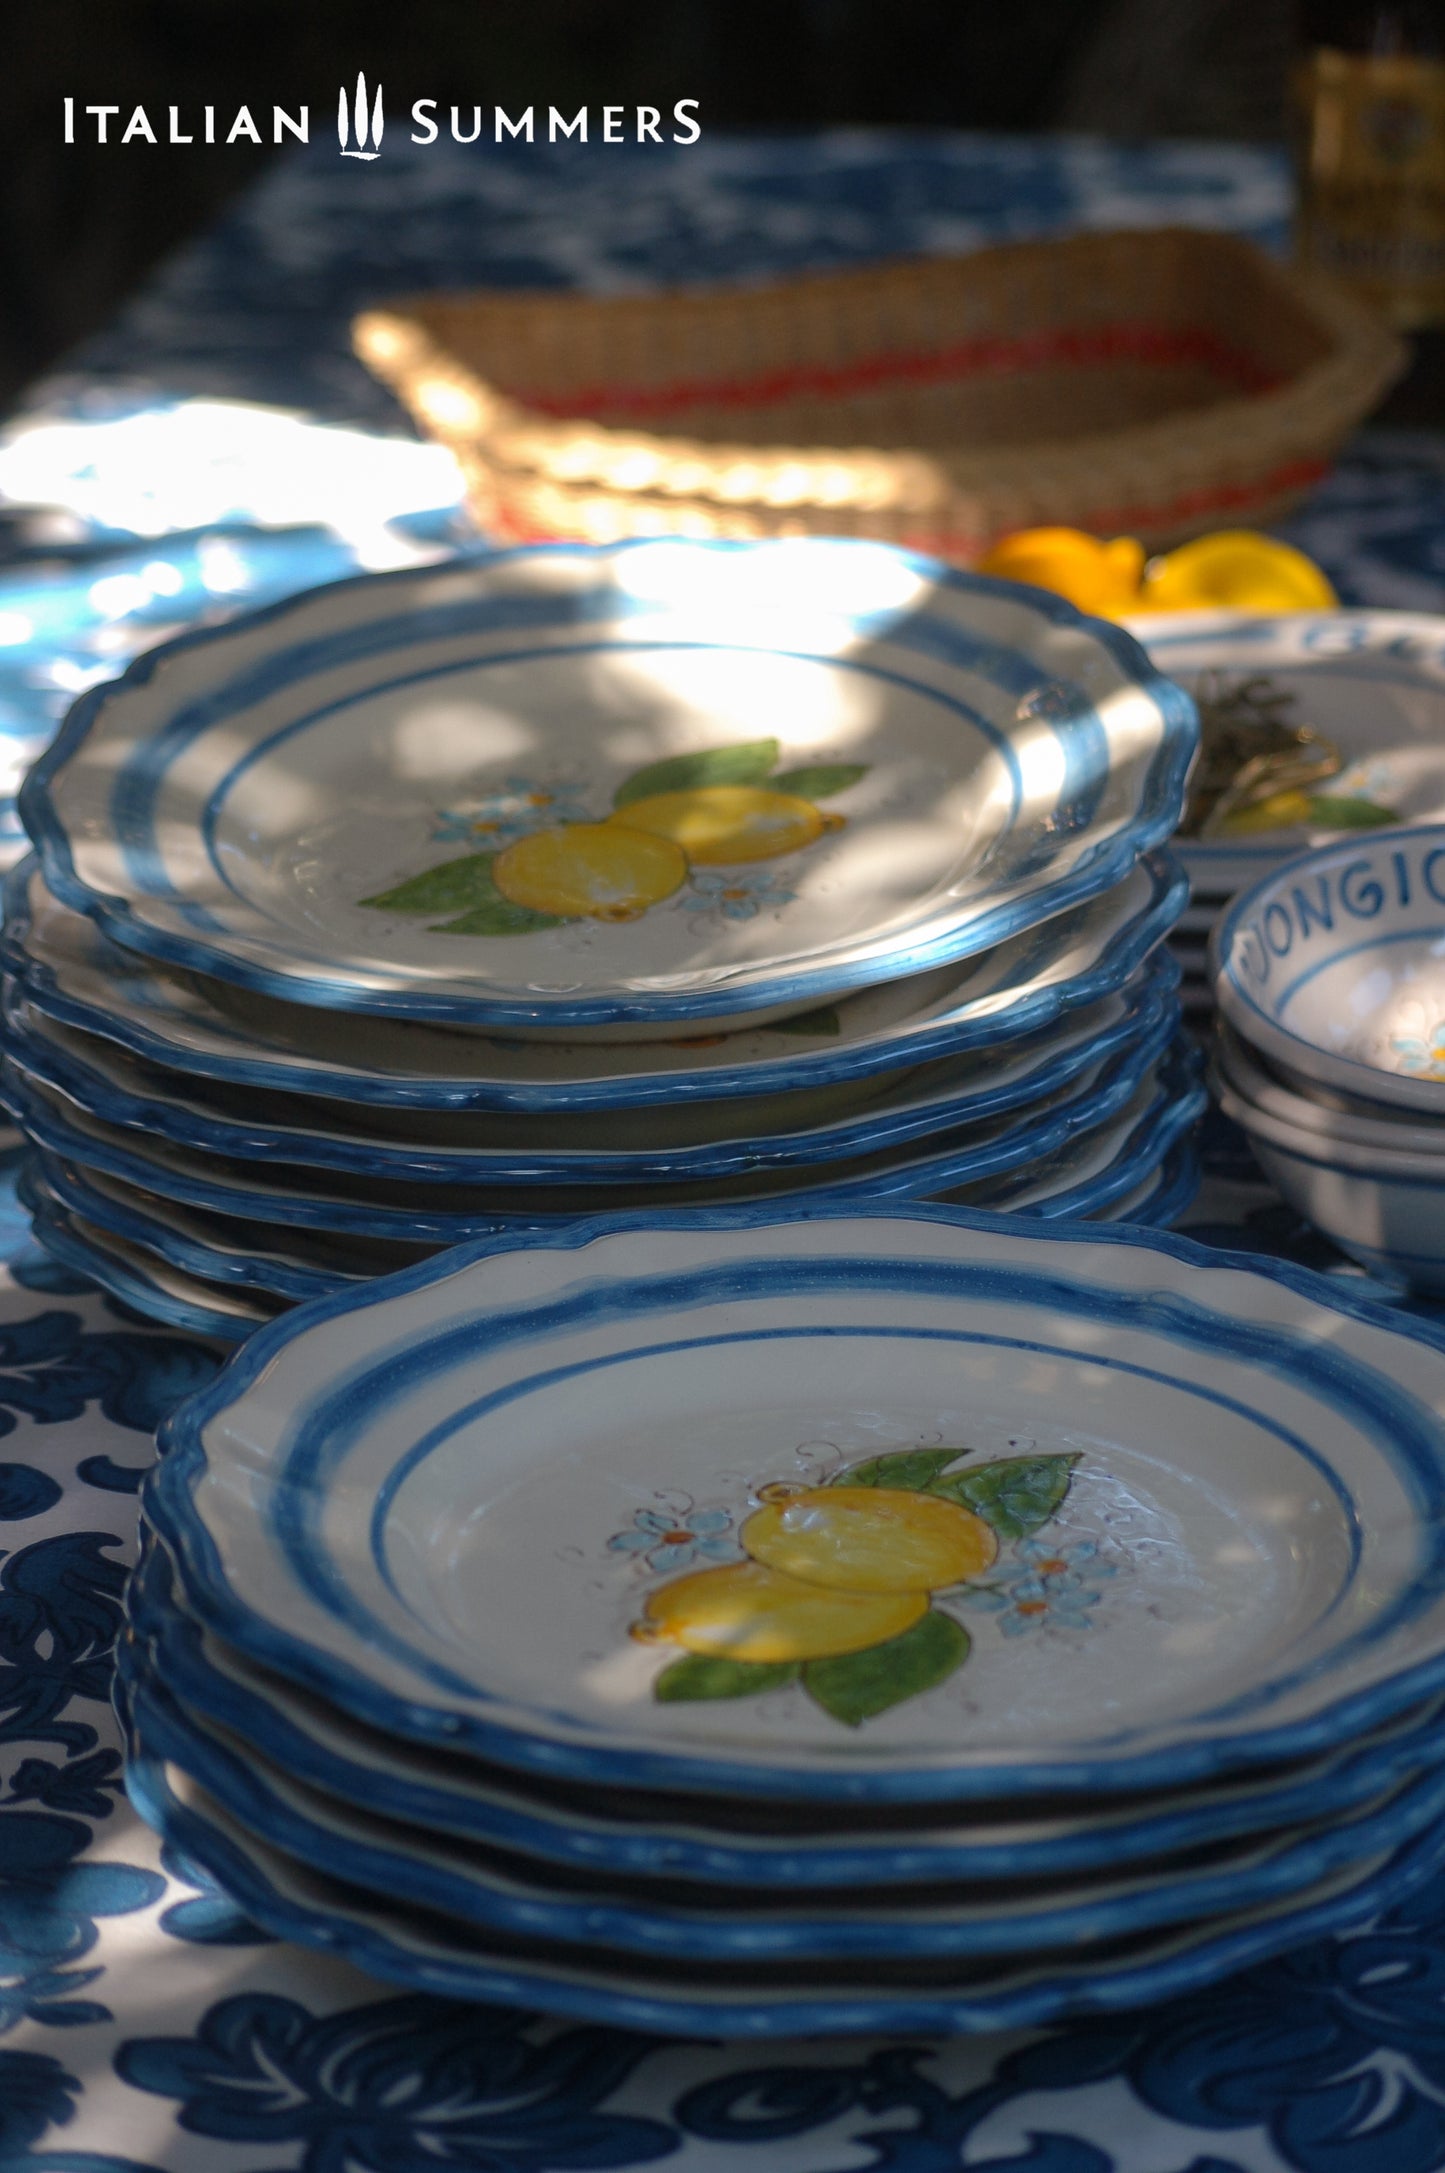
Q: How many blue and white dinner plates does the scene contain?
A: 10